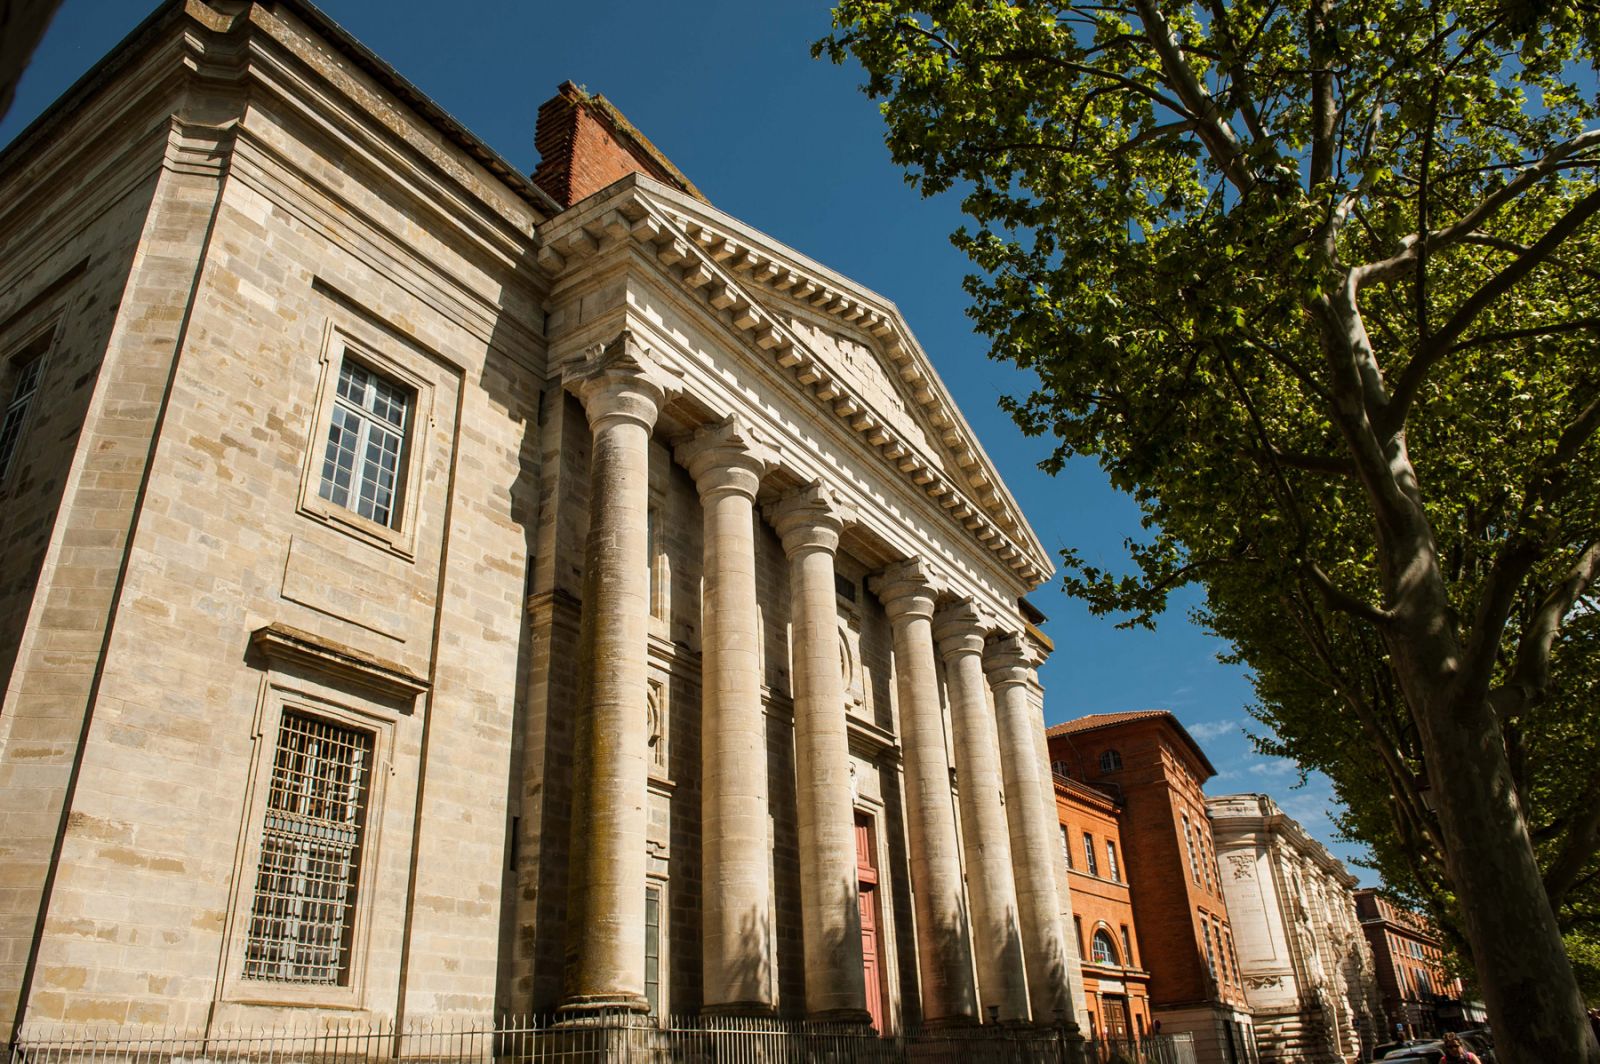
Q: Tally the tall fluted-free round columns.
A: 6